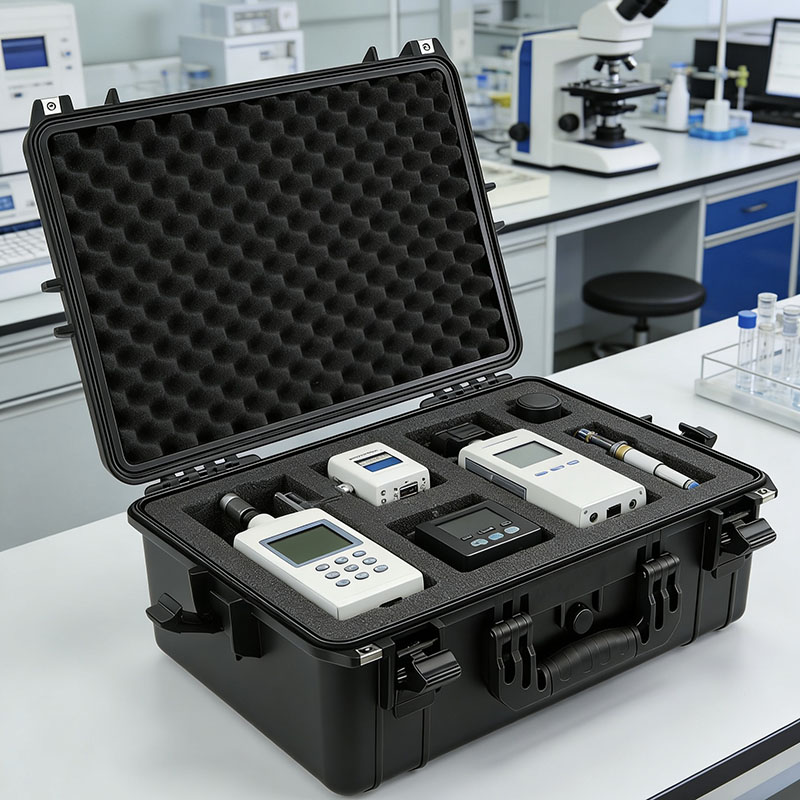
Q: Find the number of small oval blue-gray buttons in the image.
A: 9